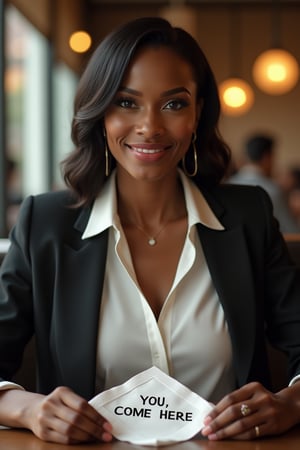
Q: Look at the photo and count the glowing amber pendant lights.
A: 3